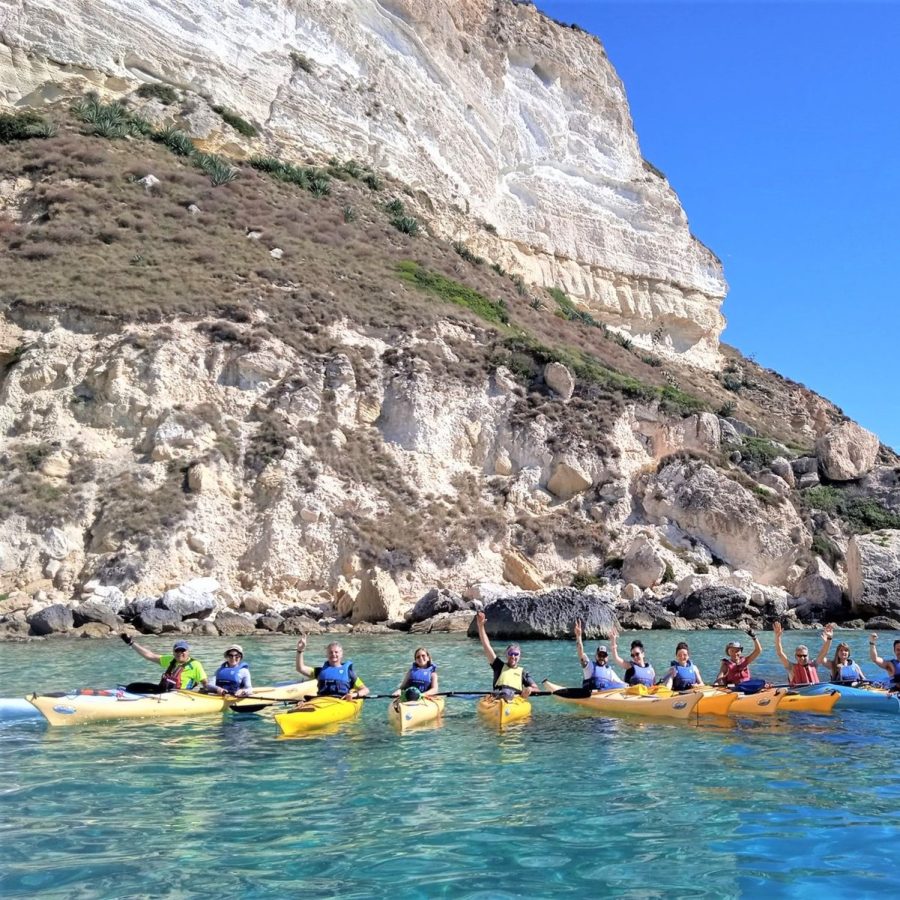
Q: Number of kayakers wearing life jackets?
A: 12